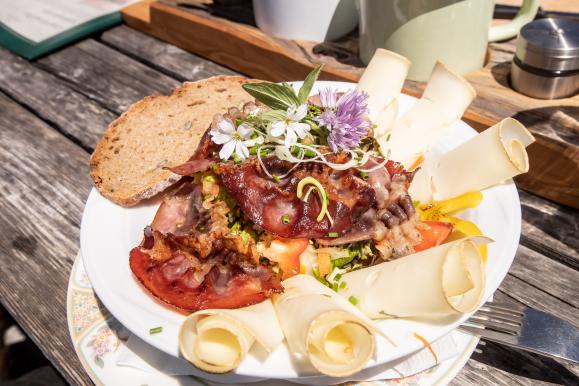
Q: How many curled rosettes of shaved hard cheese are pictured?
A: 6